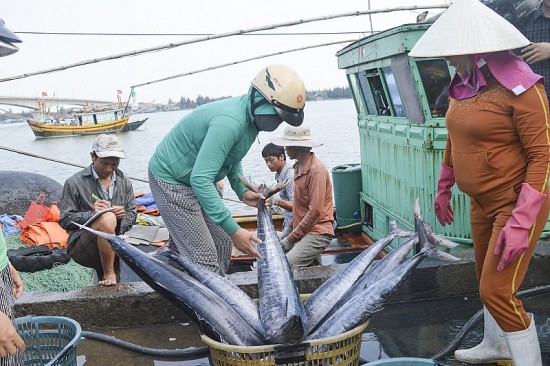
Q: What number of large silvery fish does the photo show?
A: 6